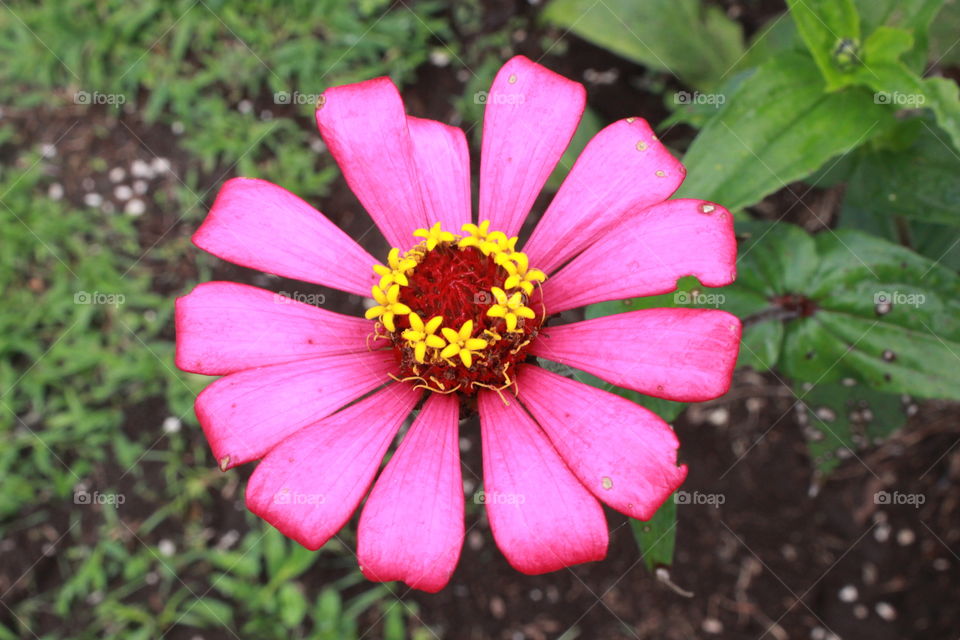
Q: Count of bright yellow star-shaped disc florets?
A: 9